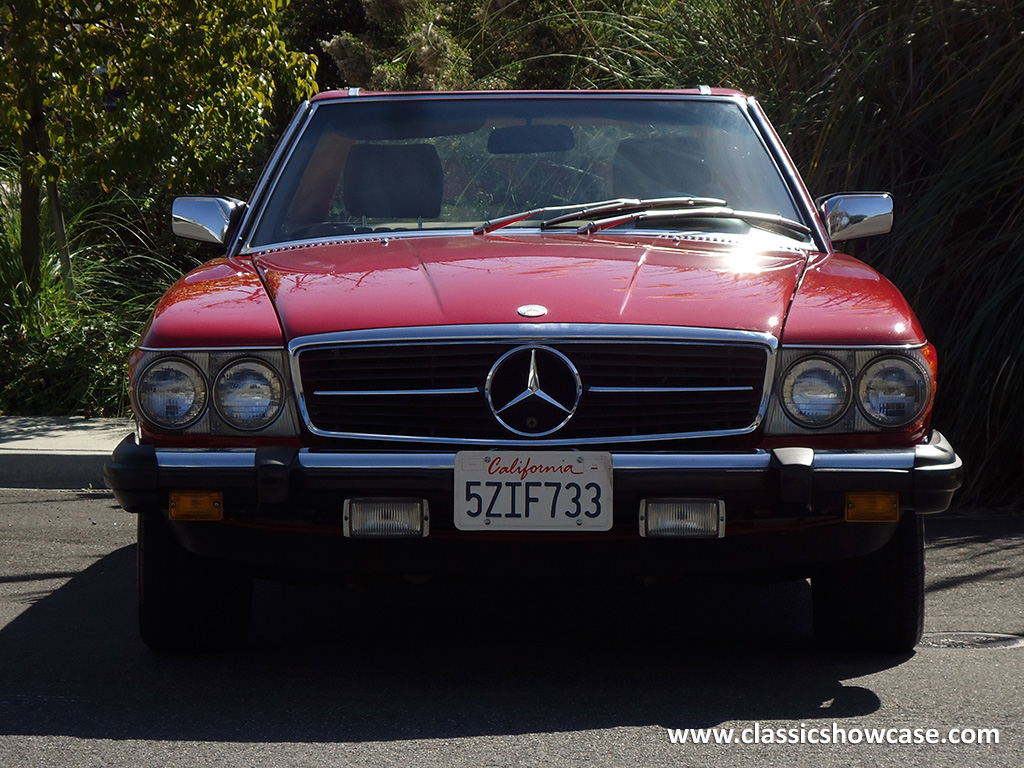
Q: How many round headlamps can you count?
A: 4